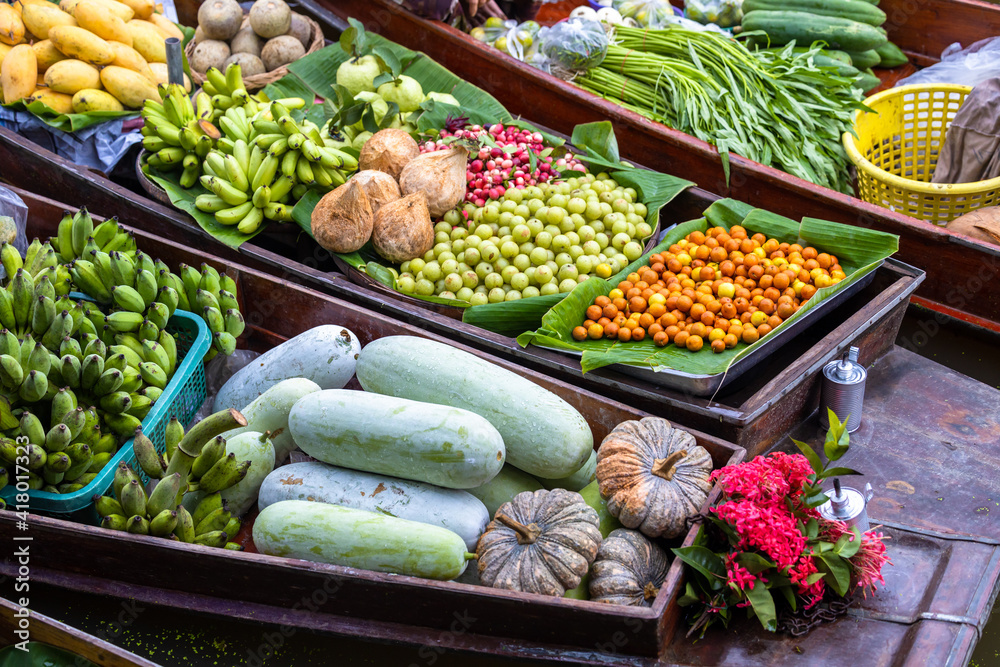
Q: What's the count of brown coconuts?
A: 5